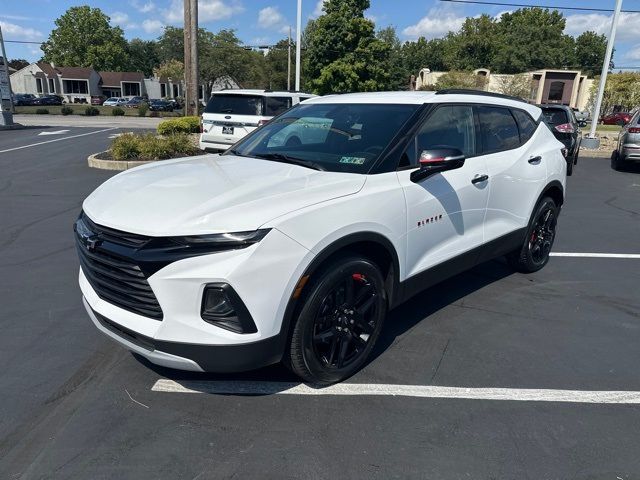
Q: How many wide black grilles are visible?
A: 1